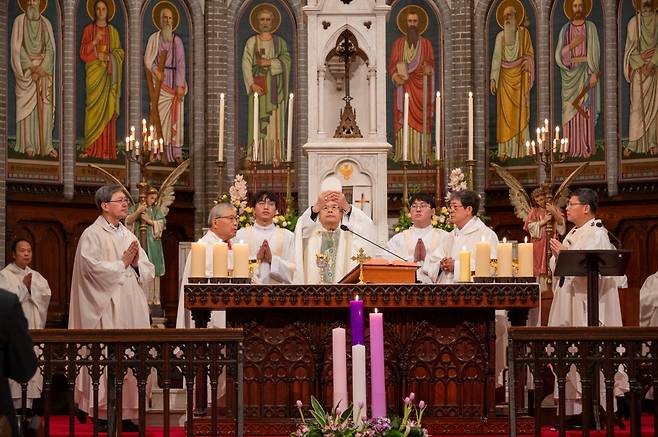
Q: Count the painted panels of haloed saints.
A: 8